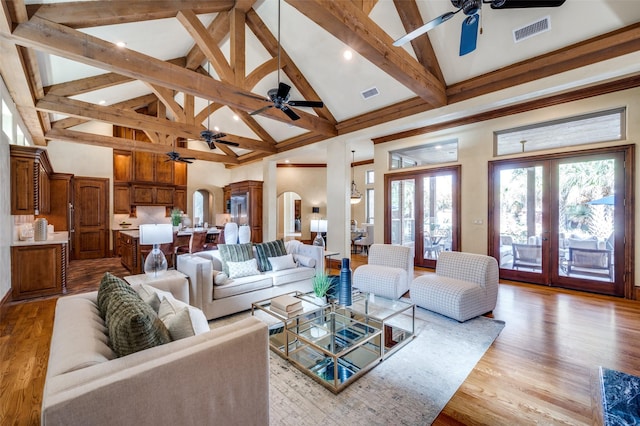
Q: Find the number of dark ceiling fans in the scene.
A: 4